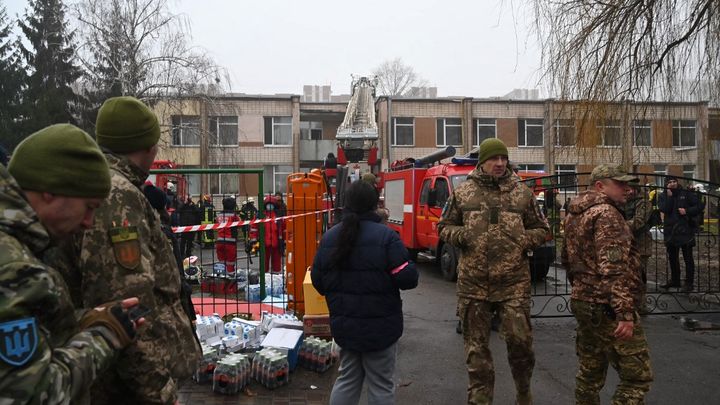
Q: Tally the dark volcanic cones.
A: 0